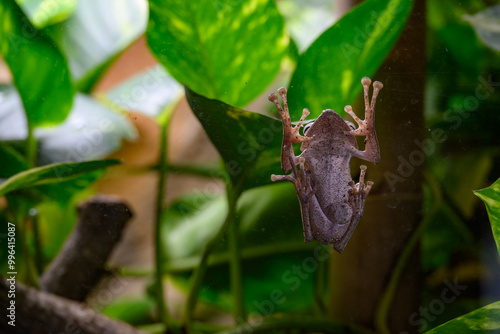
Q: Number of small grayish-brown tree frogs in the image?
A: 1